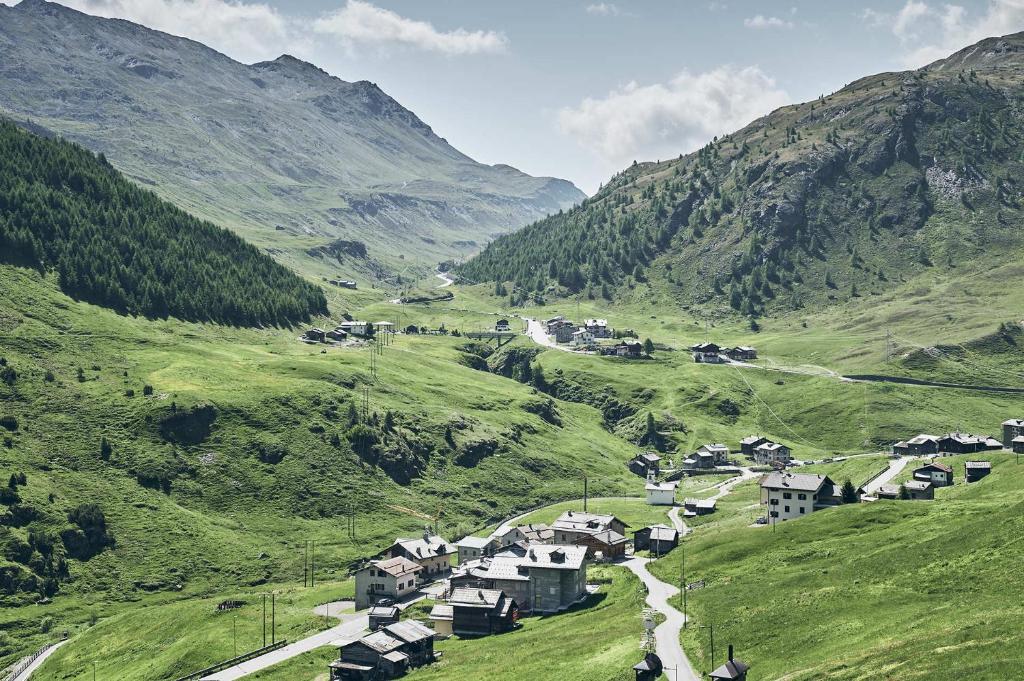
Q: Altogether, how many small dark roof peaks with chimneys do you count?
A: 2